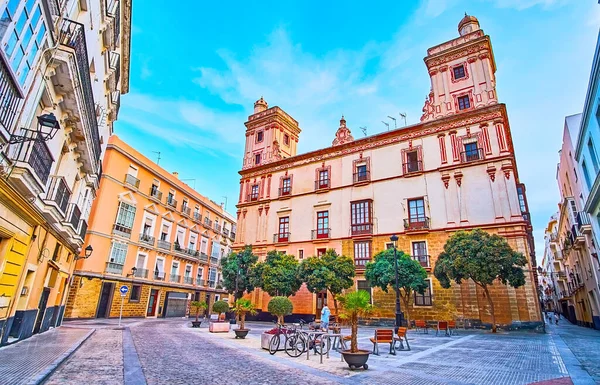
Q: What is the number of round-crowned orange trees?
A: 5